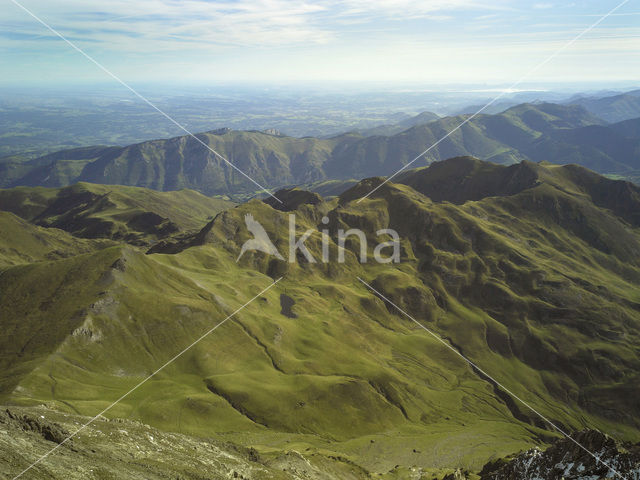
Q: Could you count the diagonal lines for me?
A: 4